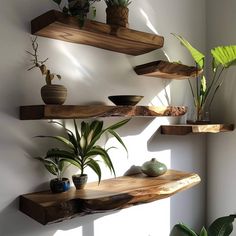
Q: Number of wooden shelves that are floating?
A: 5